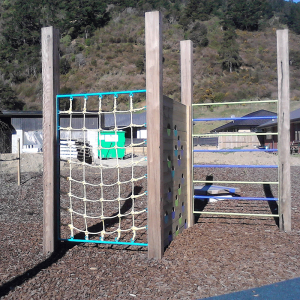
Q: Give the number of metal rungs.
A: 8